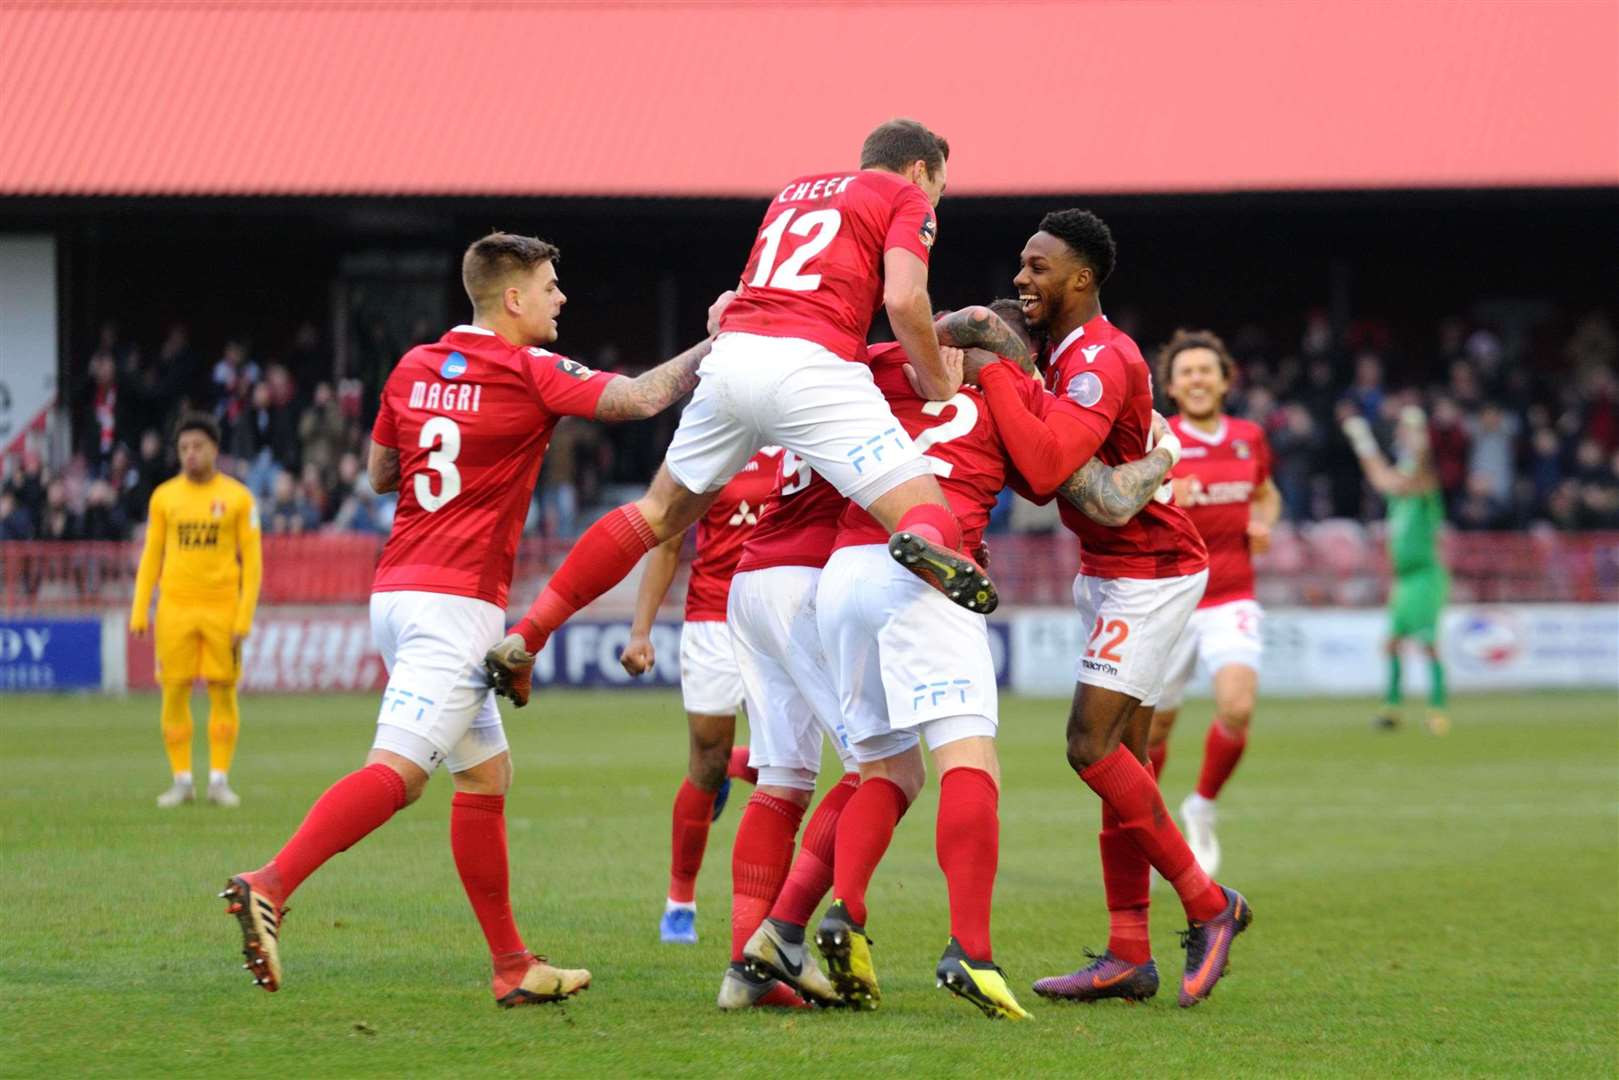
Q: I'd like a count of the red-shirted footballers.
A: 7